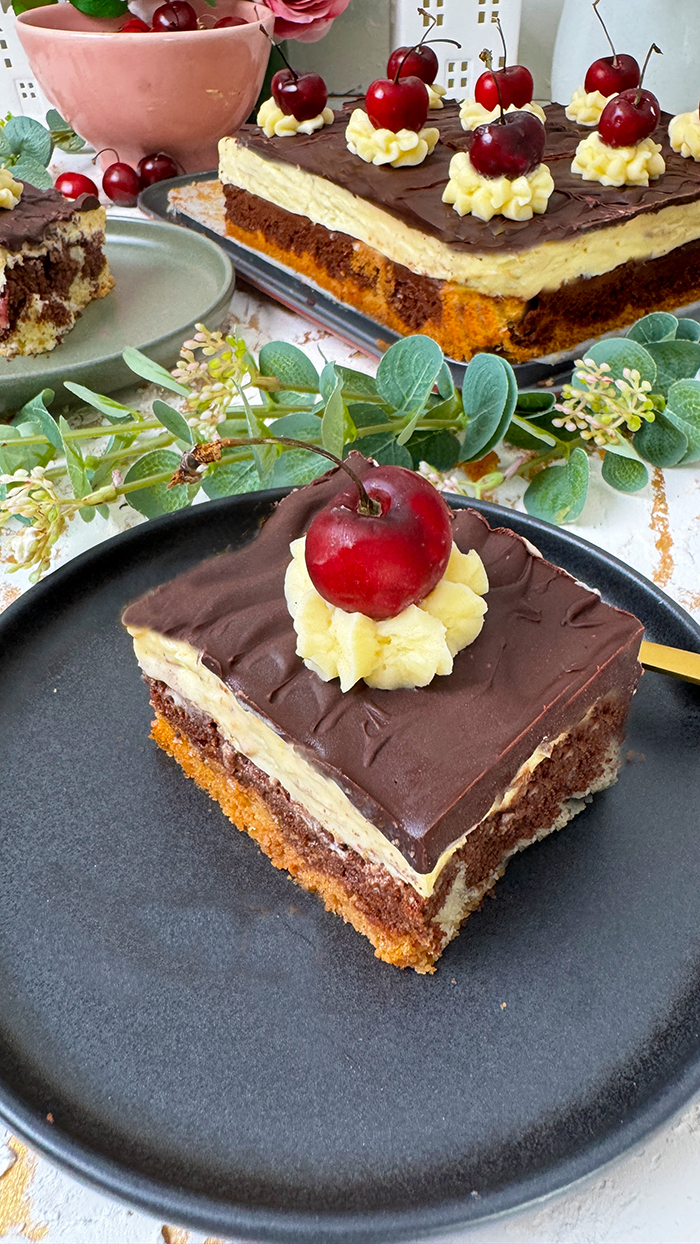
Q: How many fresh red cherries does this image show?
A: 14